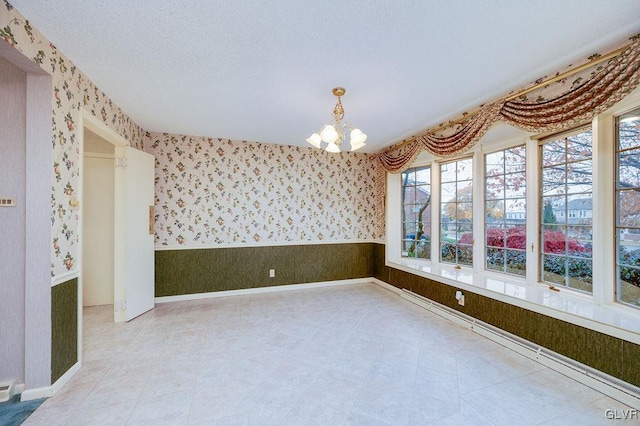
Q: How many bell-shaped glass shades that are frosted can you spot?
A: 5